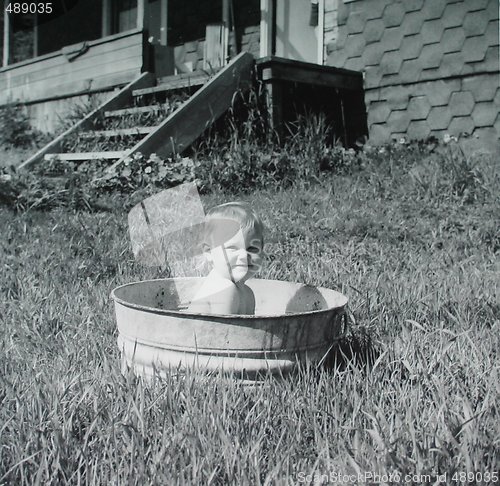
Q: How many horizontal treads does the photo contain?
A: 4